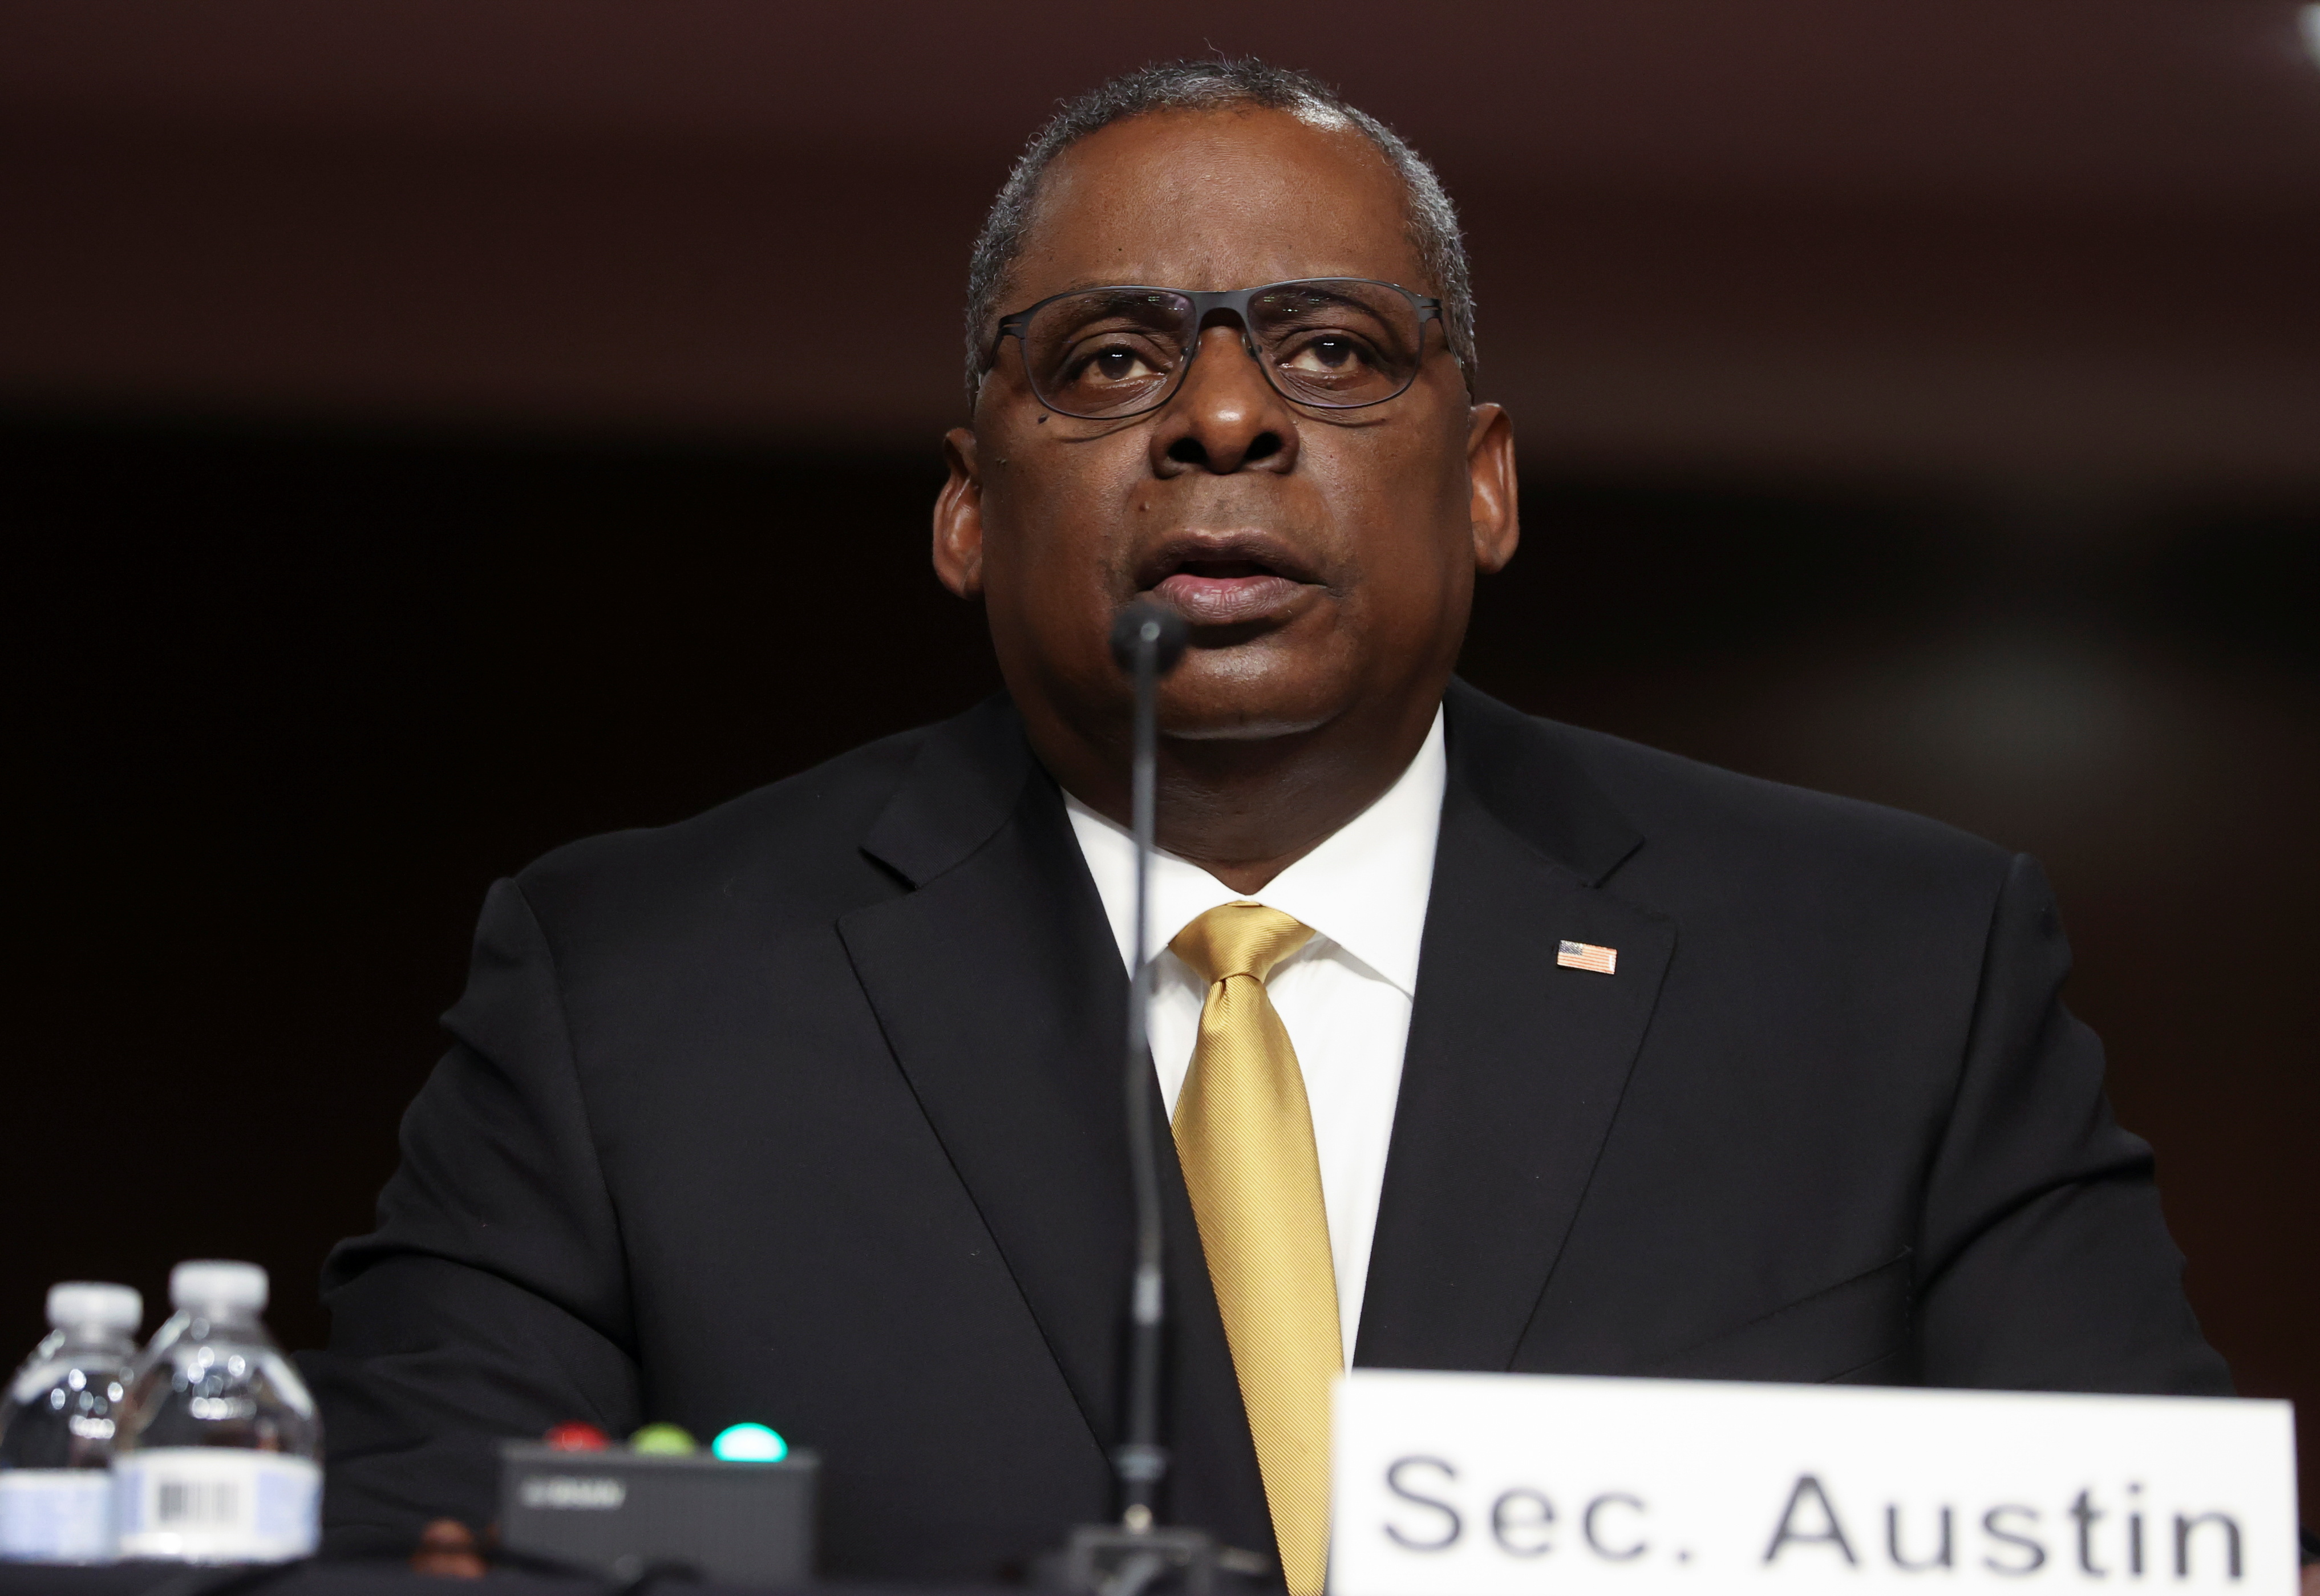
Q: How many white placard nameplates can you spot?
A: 1